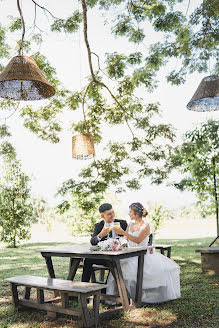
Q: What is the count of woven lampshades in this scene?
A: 3